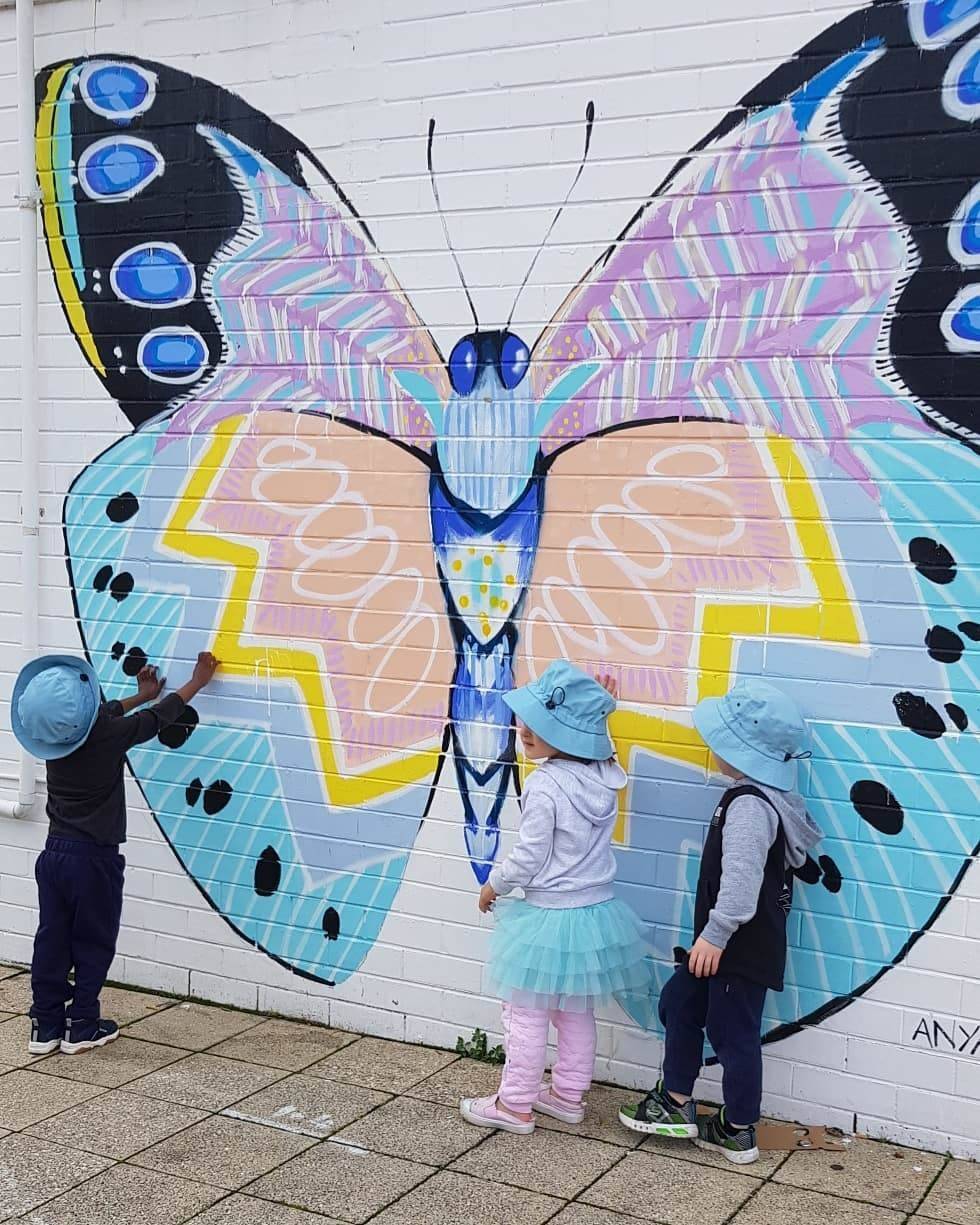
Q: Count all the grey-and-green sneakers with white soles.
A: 2